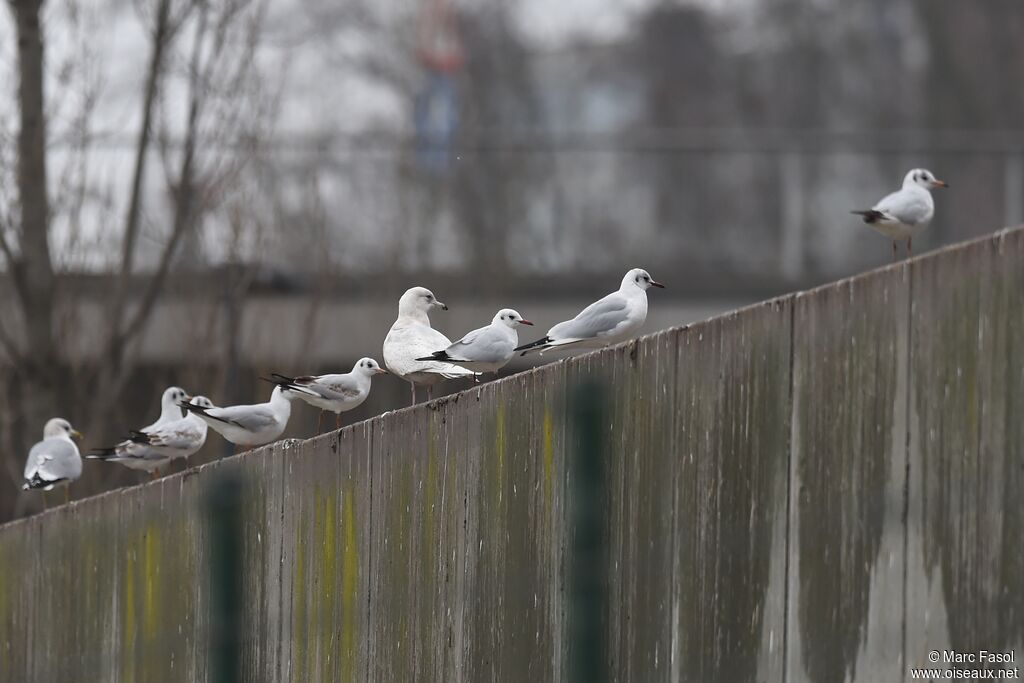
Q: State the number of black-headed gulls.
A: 7